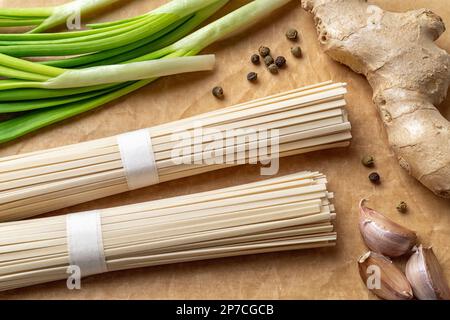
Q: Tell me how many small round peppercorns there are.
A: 12